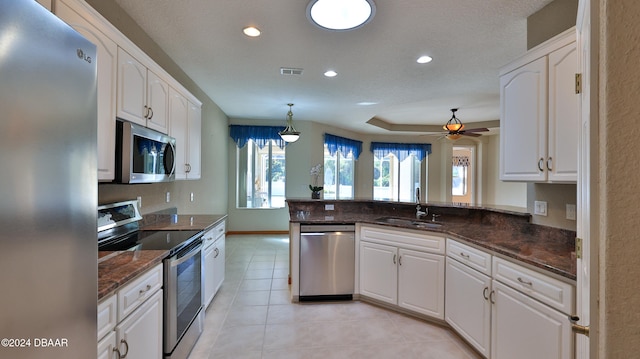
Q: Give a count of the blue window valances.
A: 3